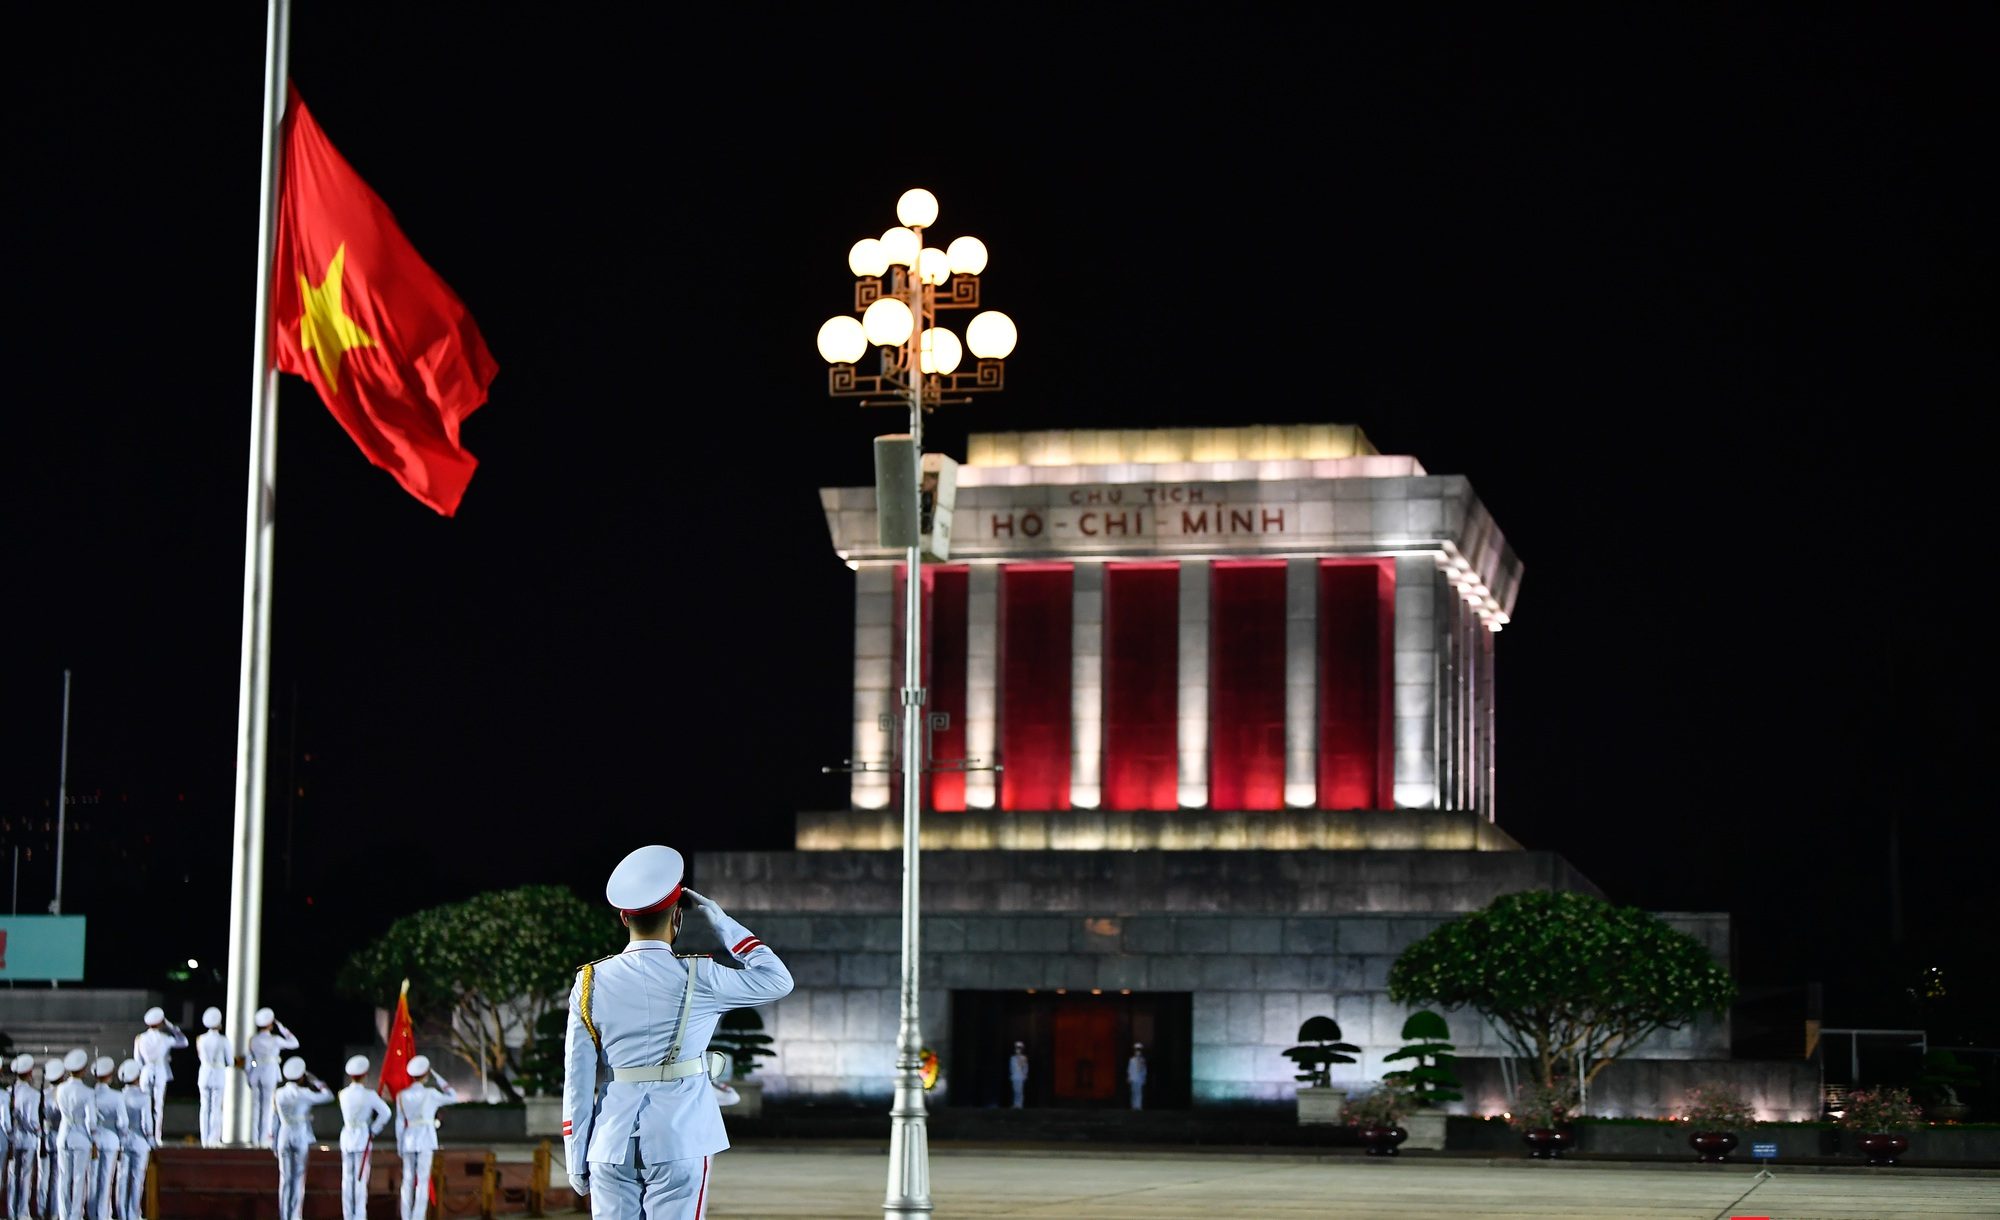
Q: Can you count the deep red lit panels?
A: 5